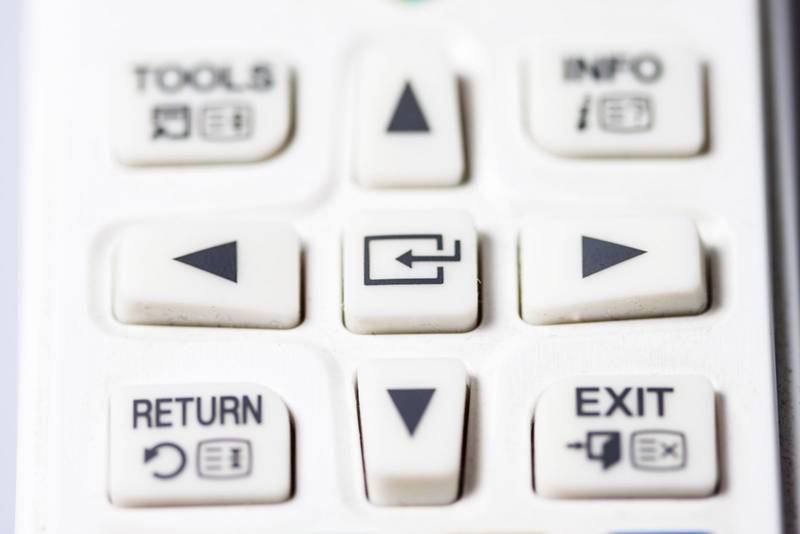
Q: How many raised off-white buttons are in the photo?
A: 9